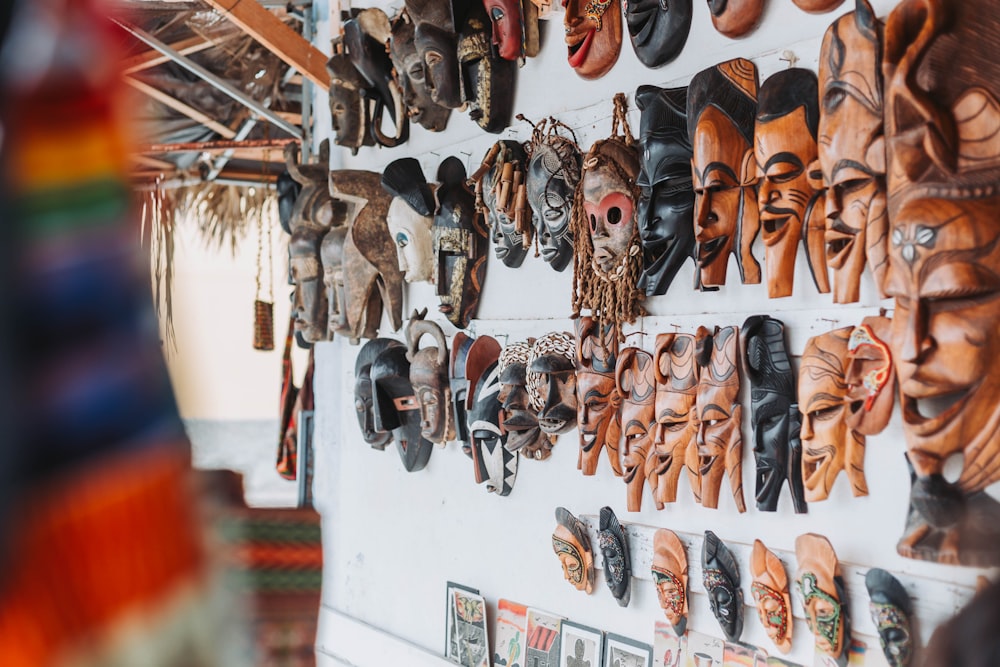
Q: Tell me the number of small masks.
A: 7